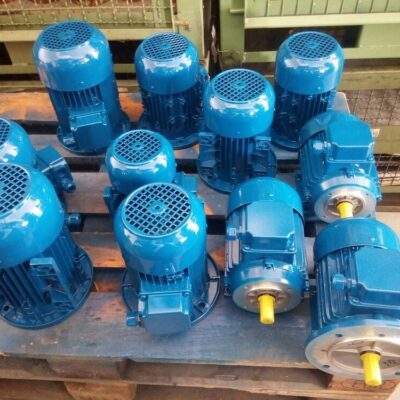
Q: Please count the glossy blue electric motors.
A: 11